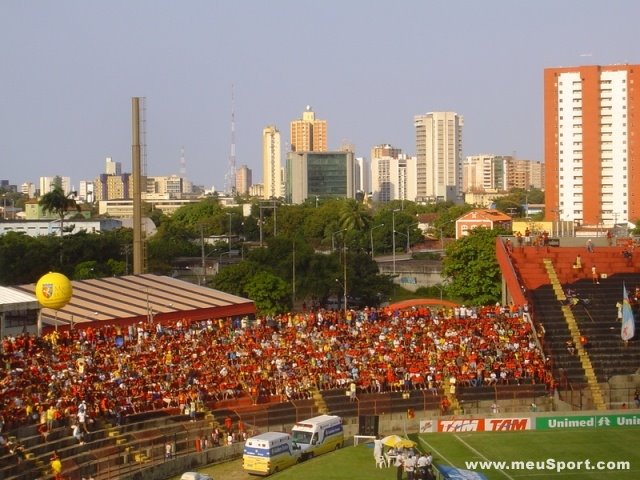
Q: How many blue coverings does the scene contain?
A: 1